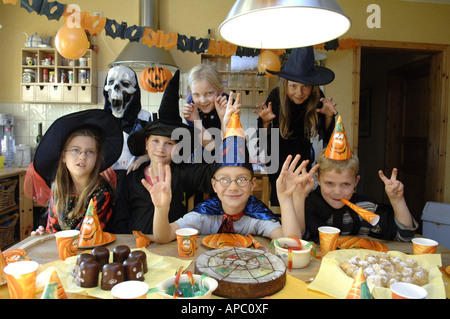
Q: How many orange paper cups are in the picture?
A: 7